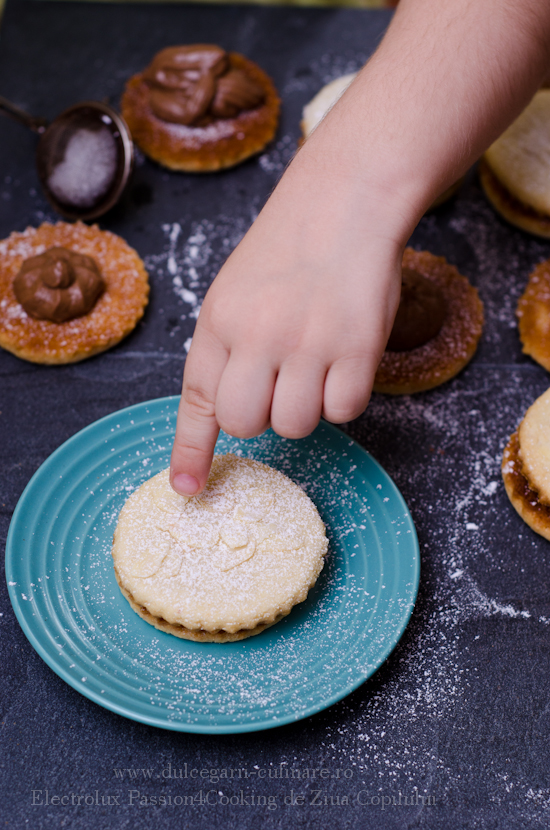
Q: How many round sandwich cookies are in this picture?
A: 4